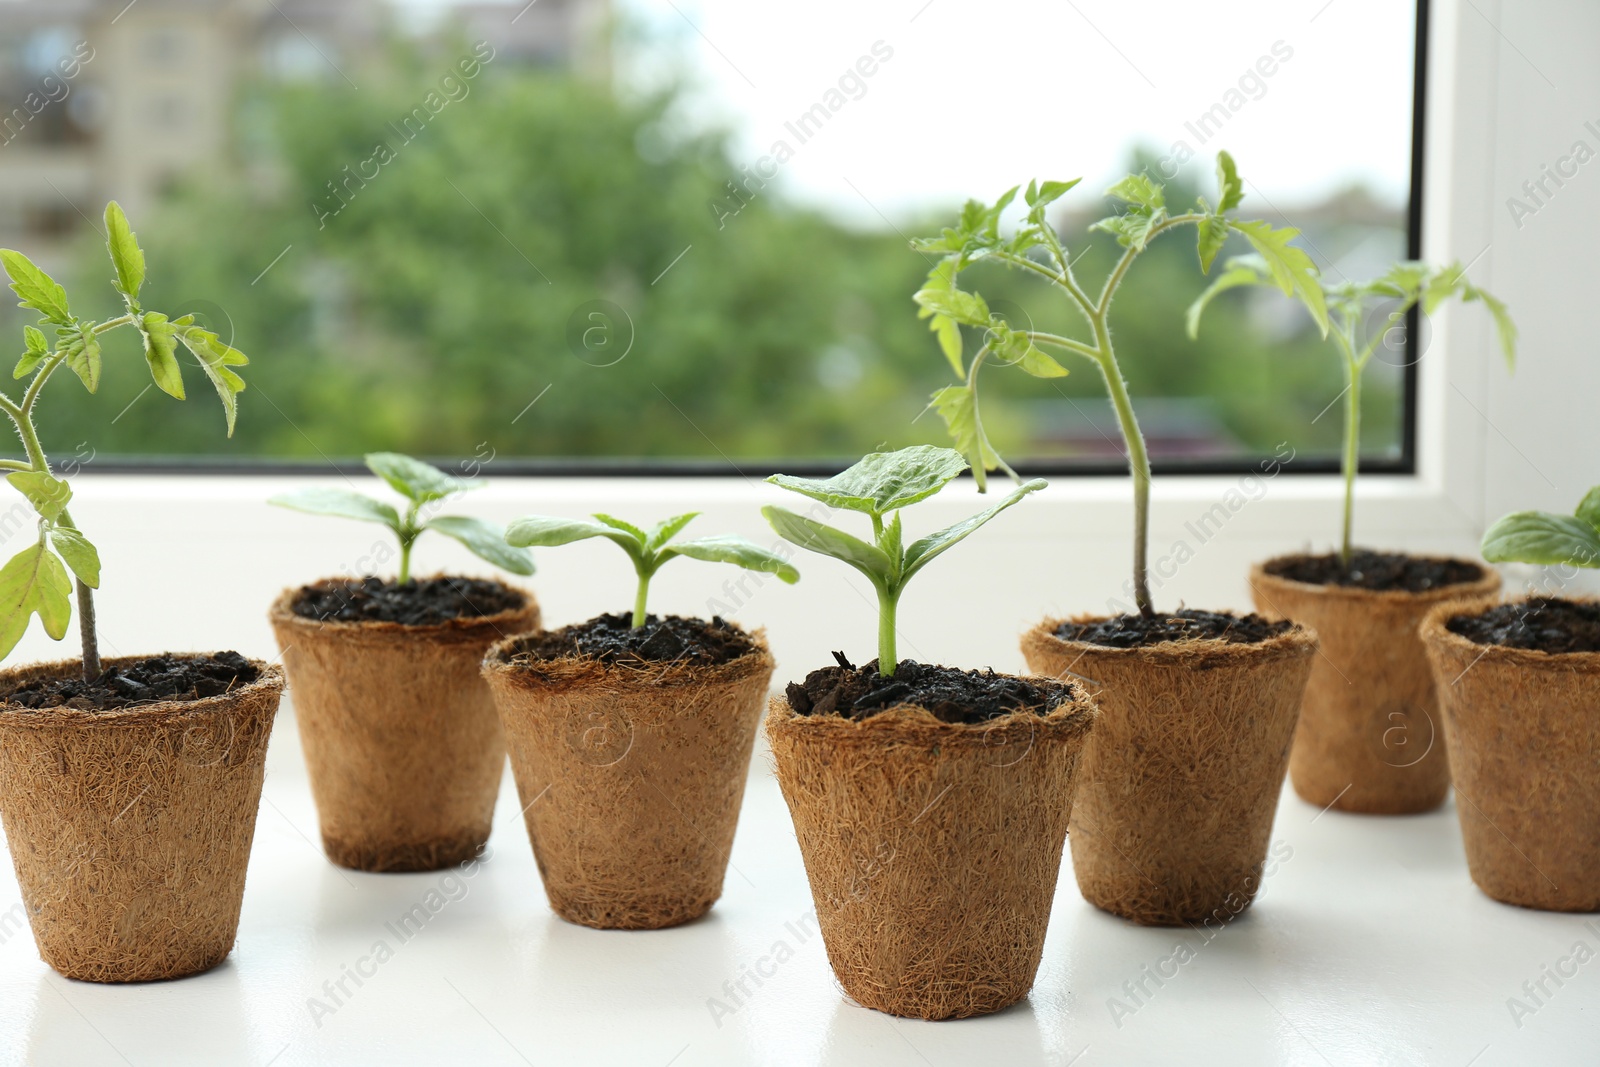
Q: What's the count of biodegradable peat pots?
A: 7